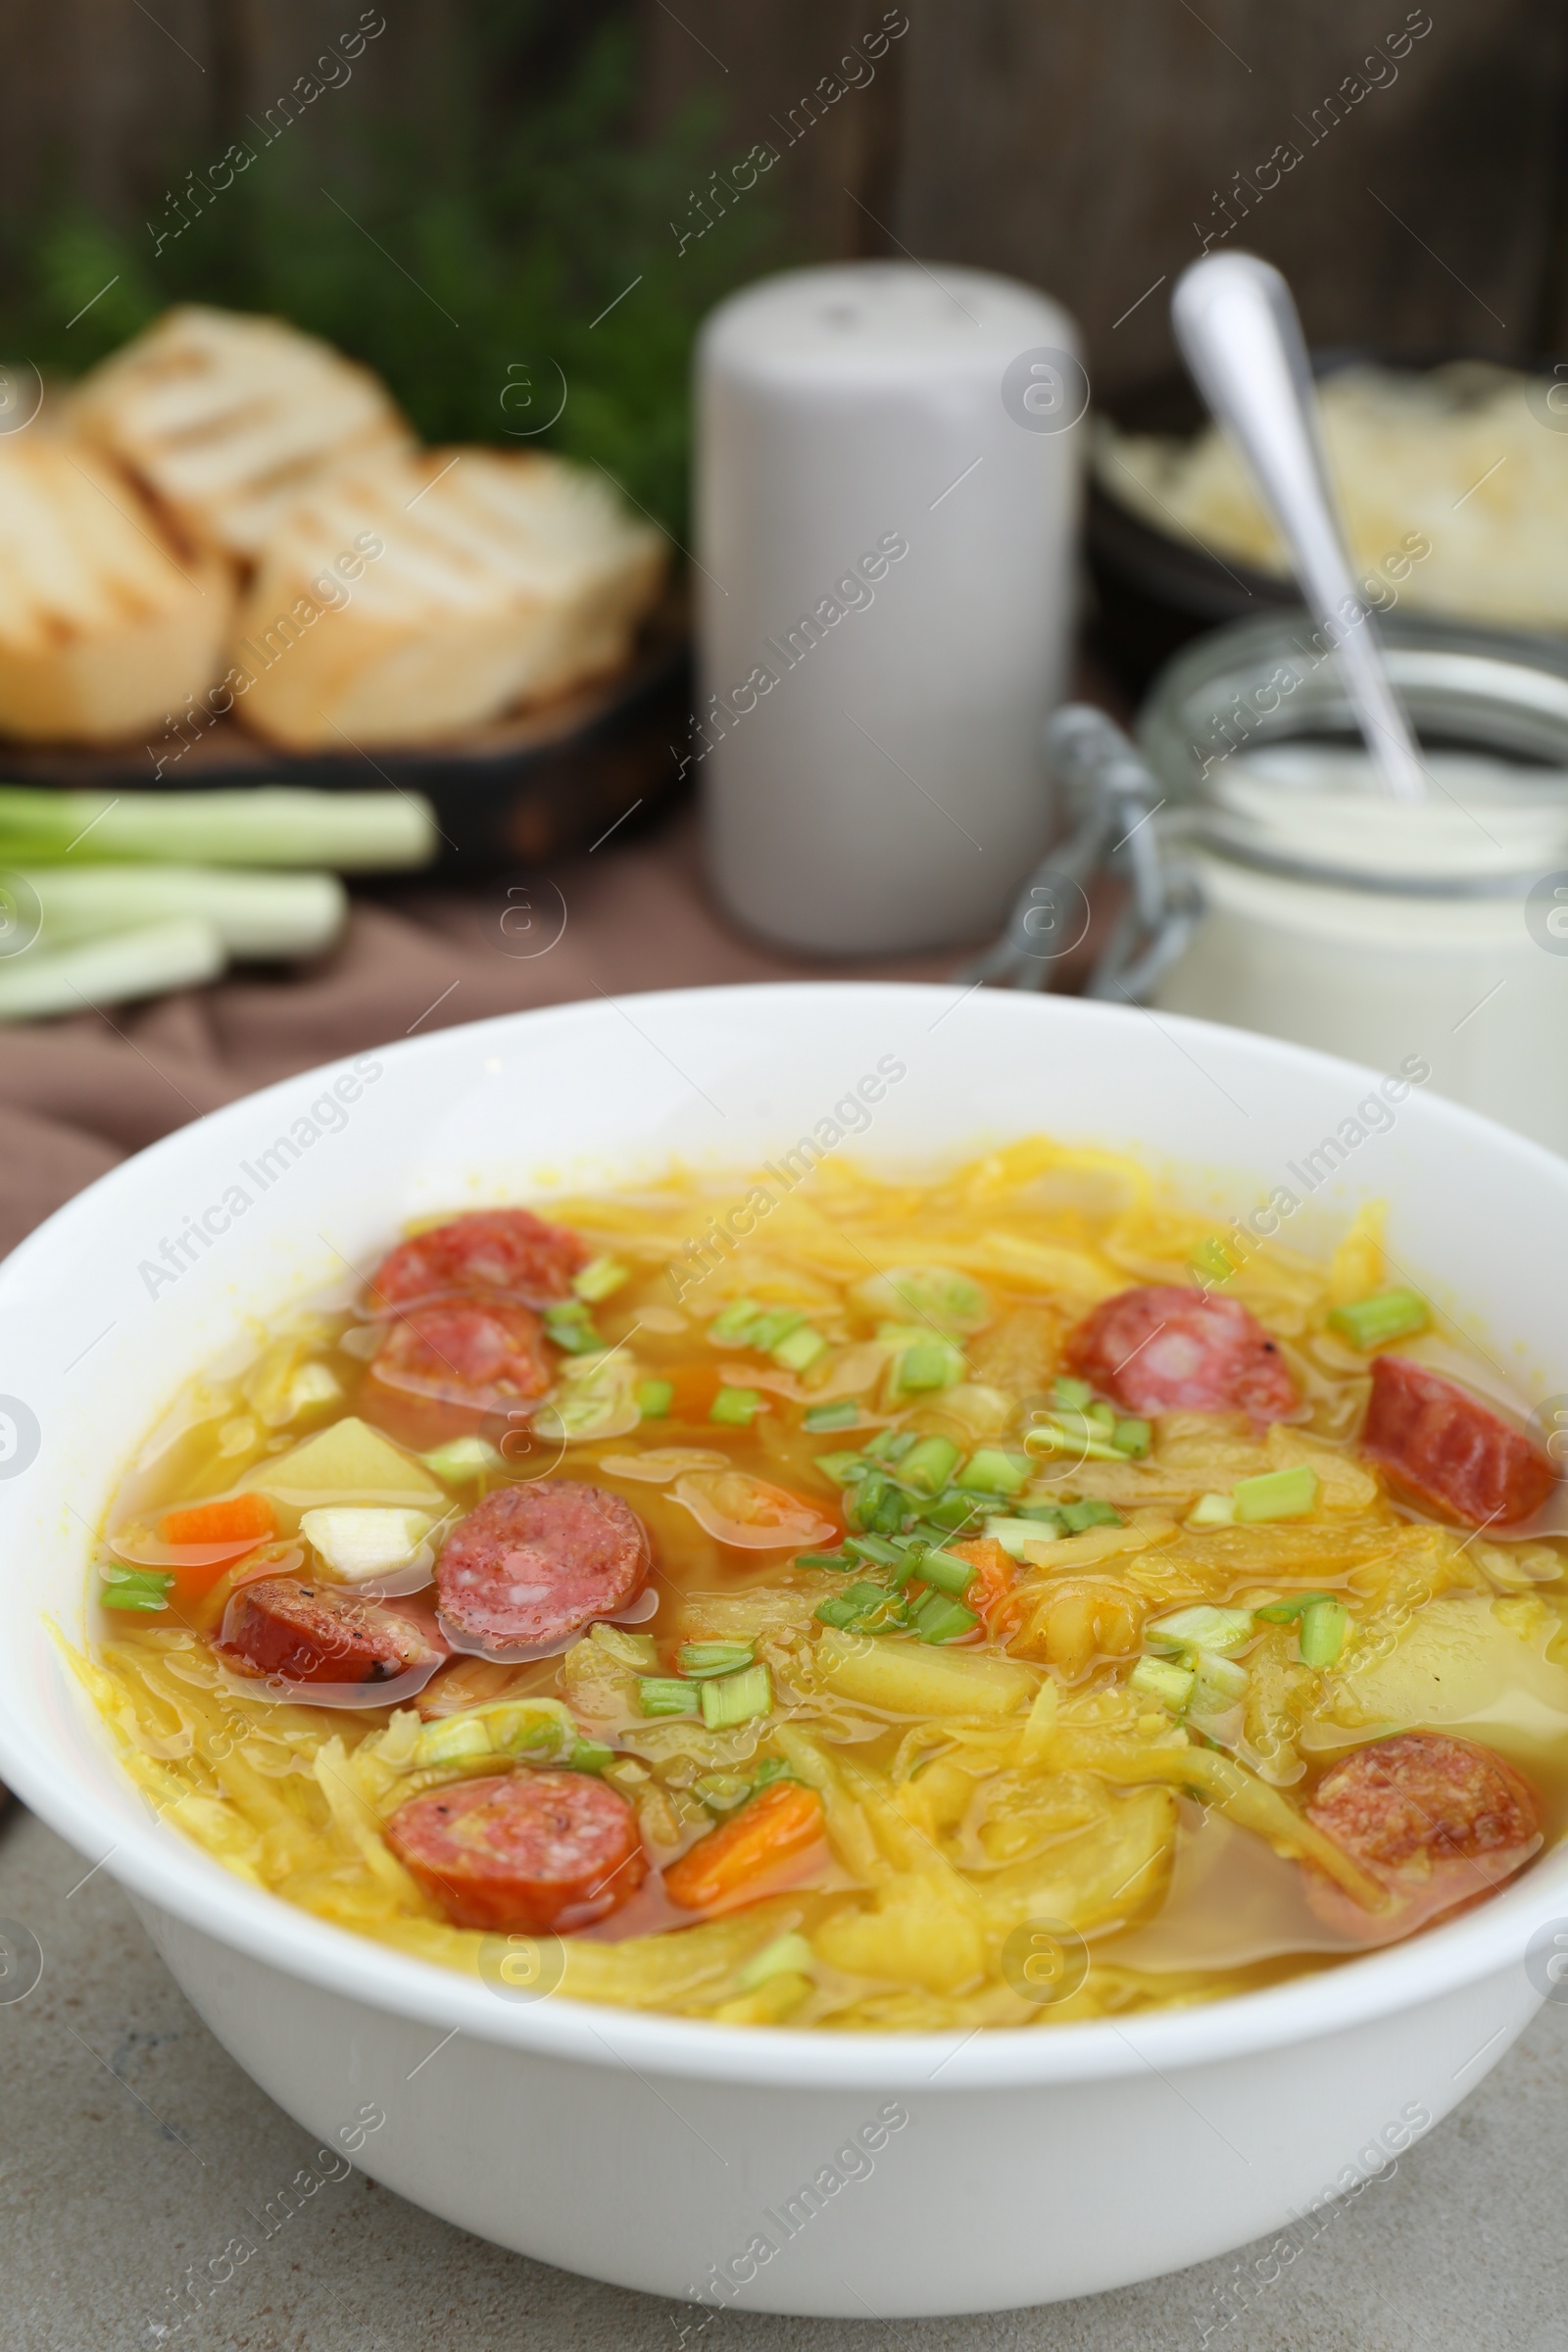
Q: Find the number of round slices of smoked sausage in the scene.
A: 8